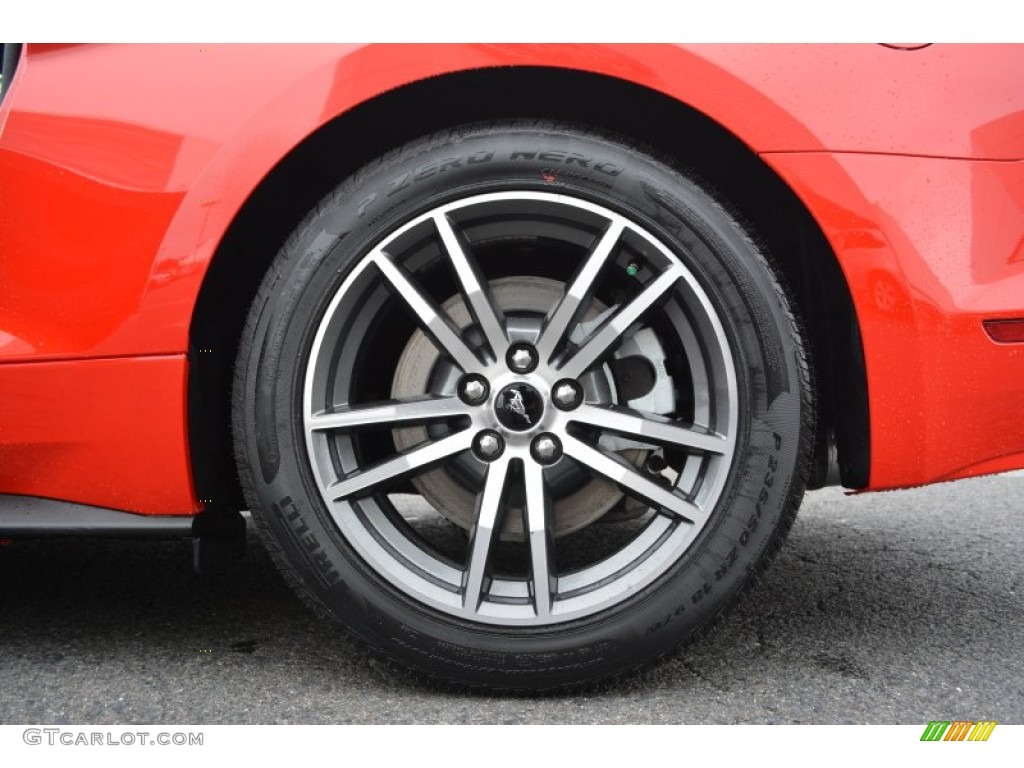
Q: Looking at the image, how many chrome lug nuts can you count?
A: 5